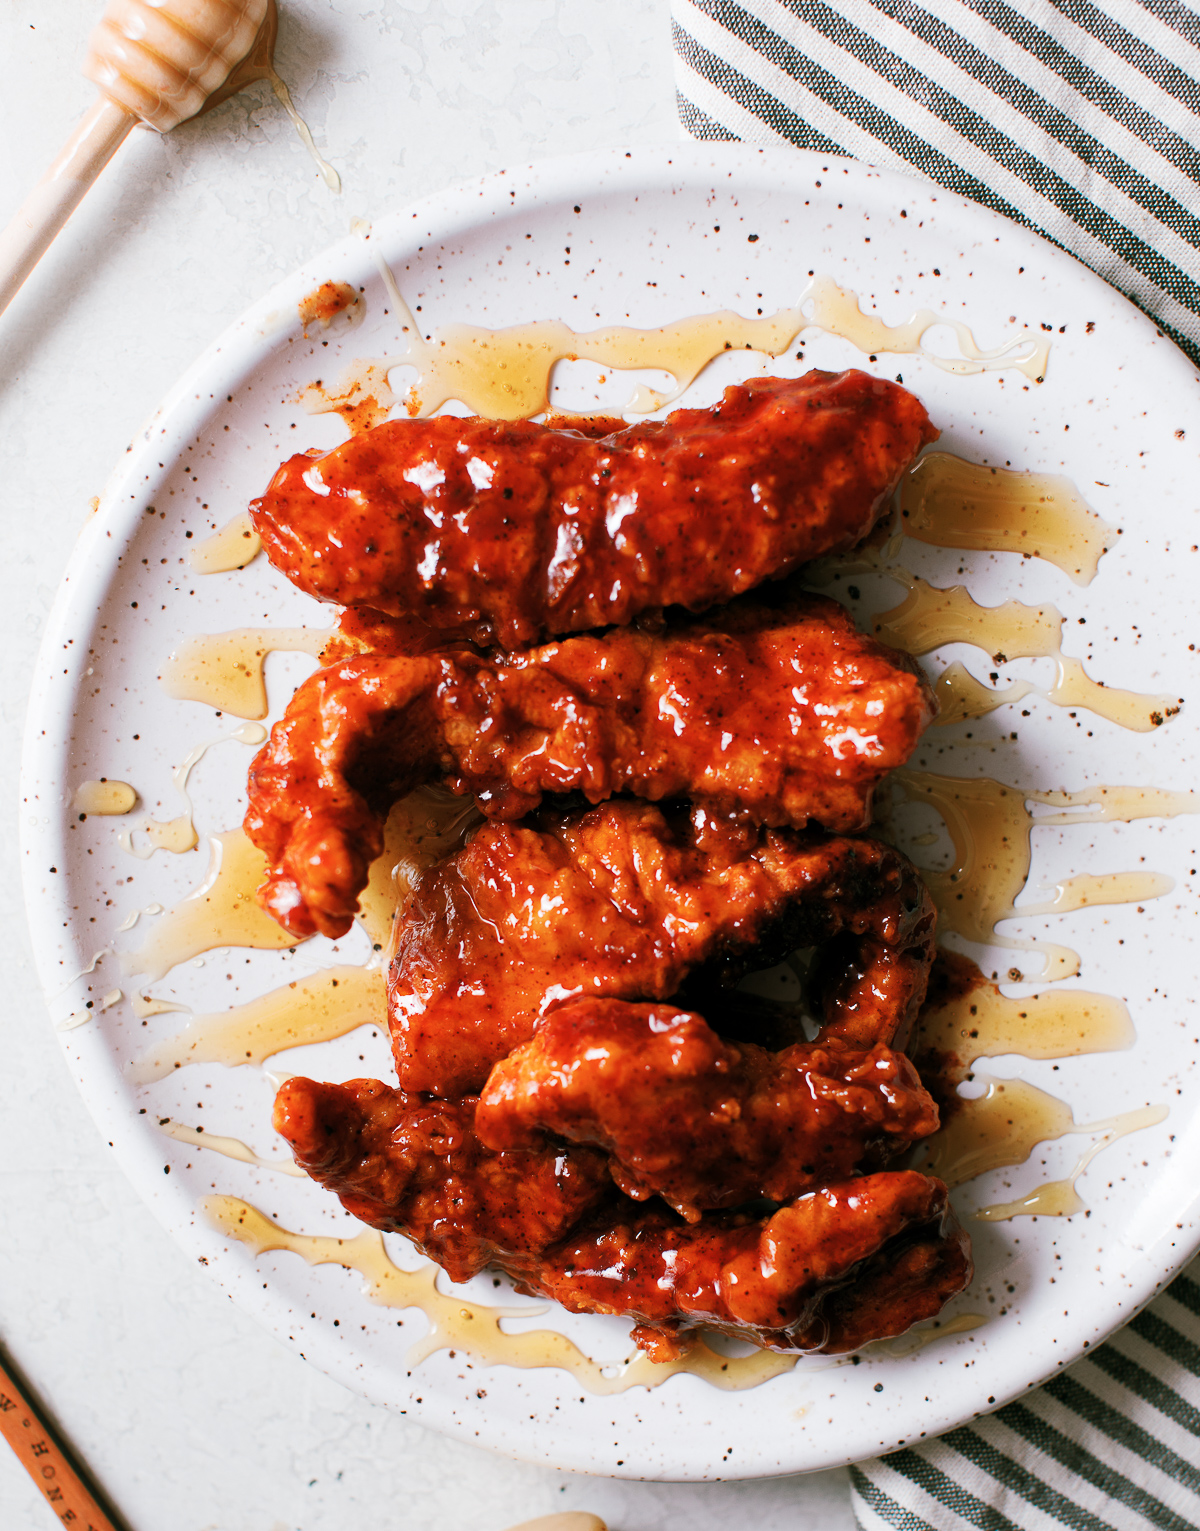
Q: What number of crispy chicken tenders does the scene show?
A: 5